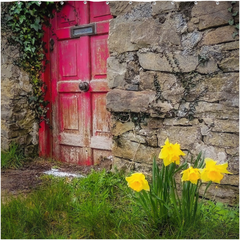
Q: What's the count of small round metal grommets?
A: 10